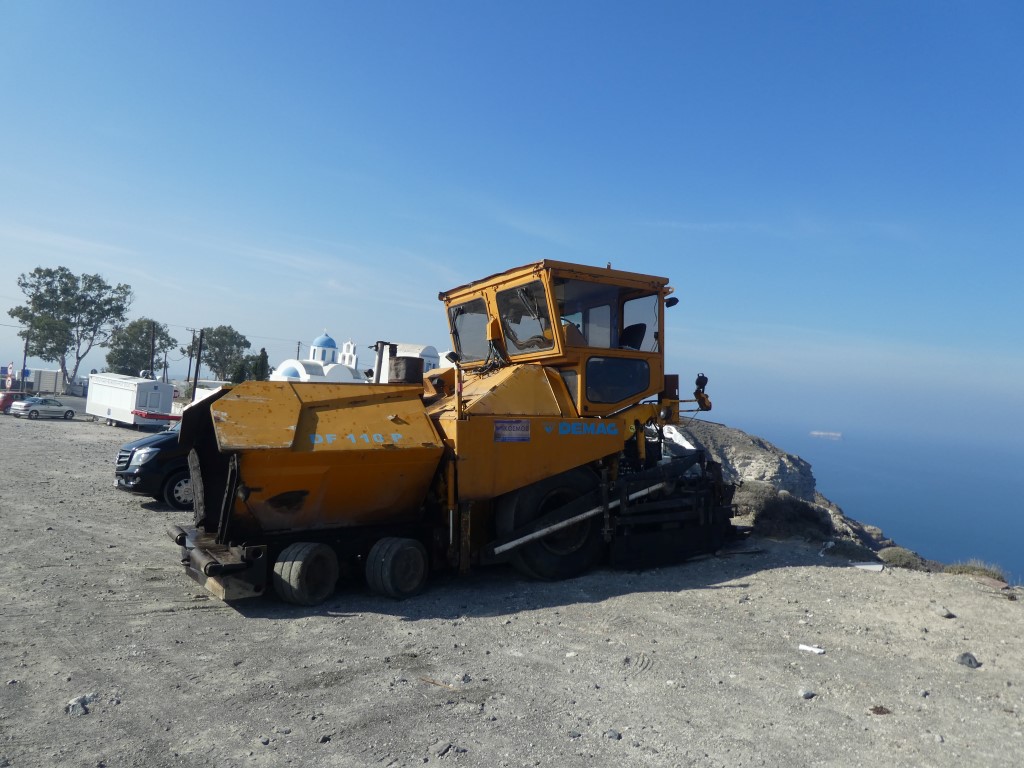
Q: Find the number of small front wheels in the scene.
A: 2